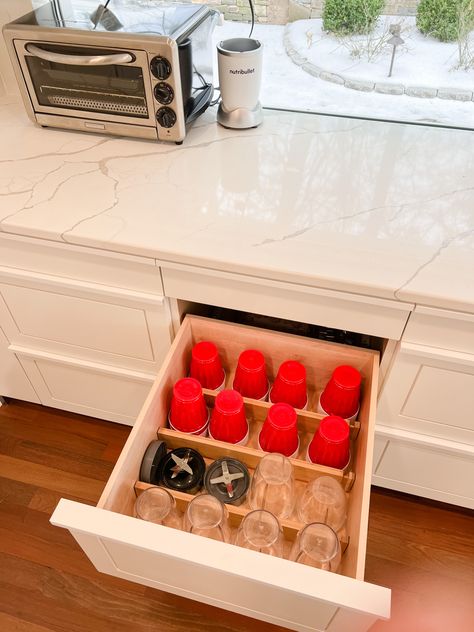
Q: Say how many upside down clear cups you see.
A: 6